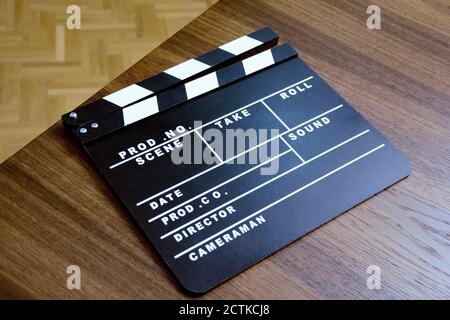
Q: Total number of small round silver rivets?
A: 3